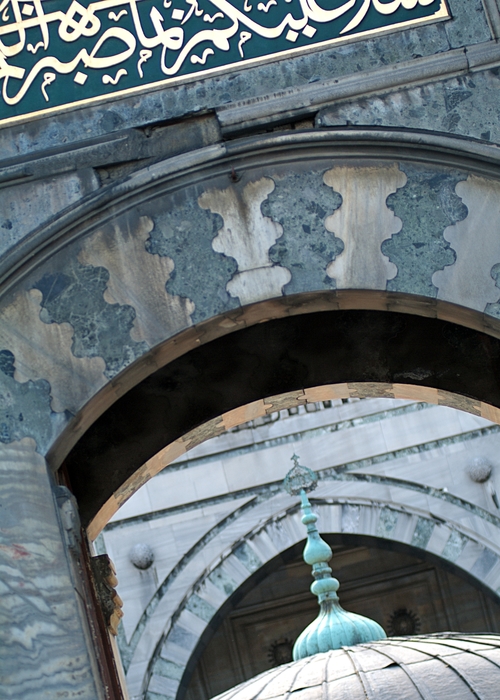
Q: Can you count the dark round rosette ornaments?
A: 2